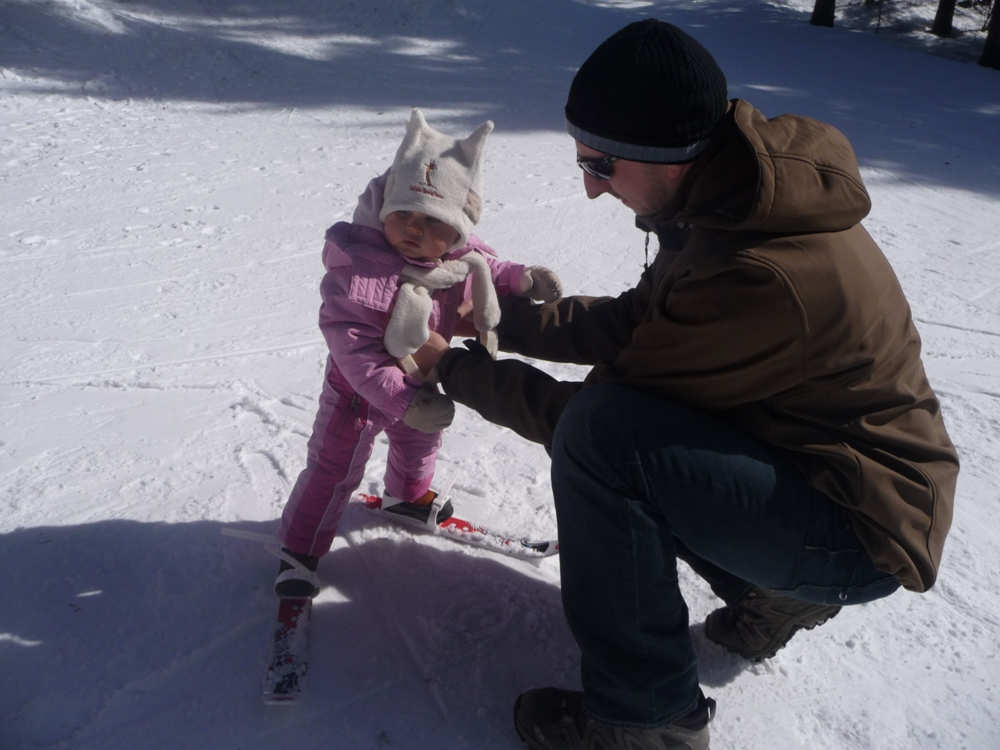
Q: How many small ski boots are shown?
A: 2